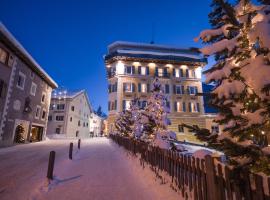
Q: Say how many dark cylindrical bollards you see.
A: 3